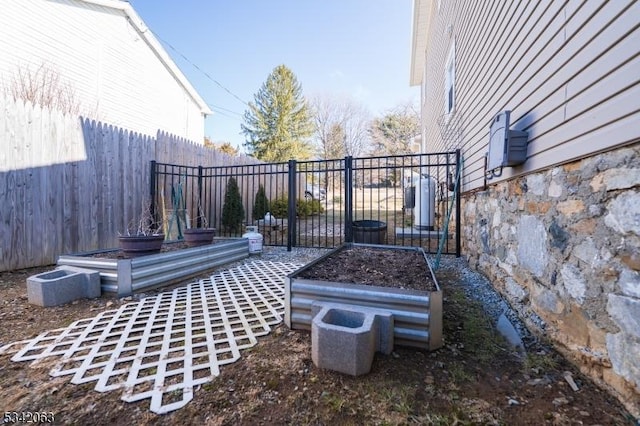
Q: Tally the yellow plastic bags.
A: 0